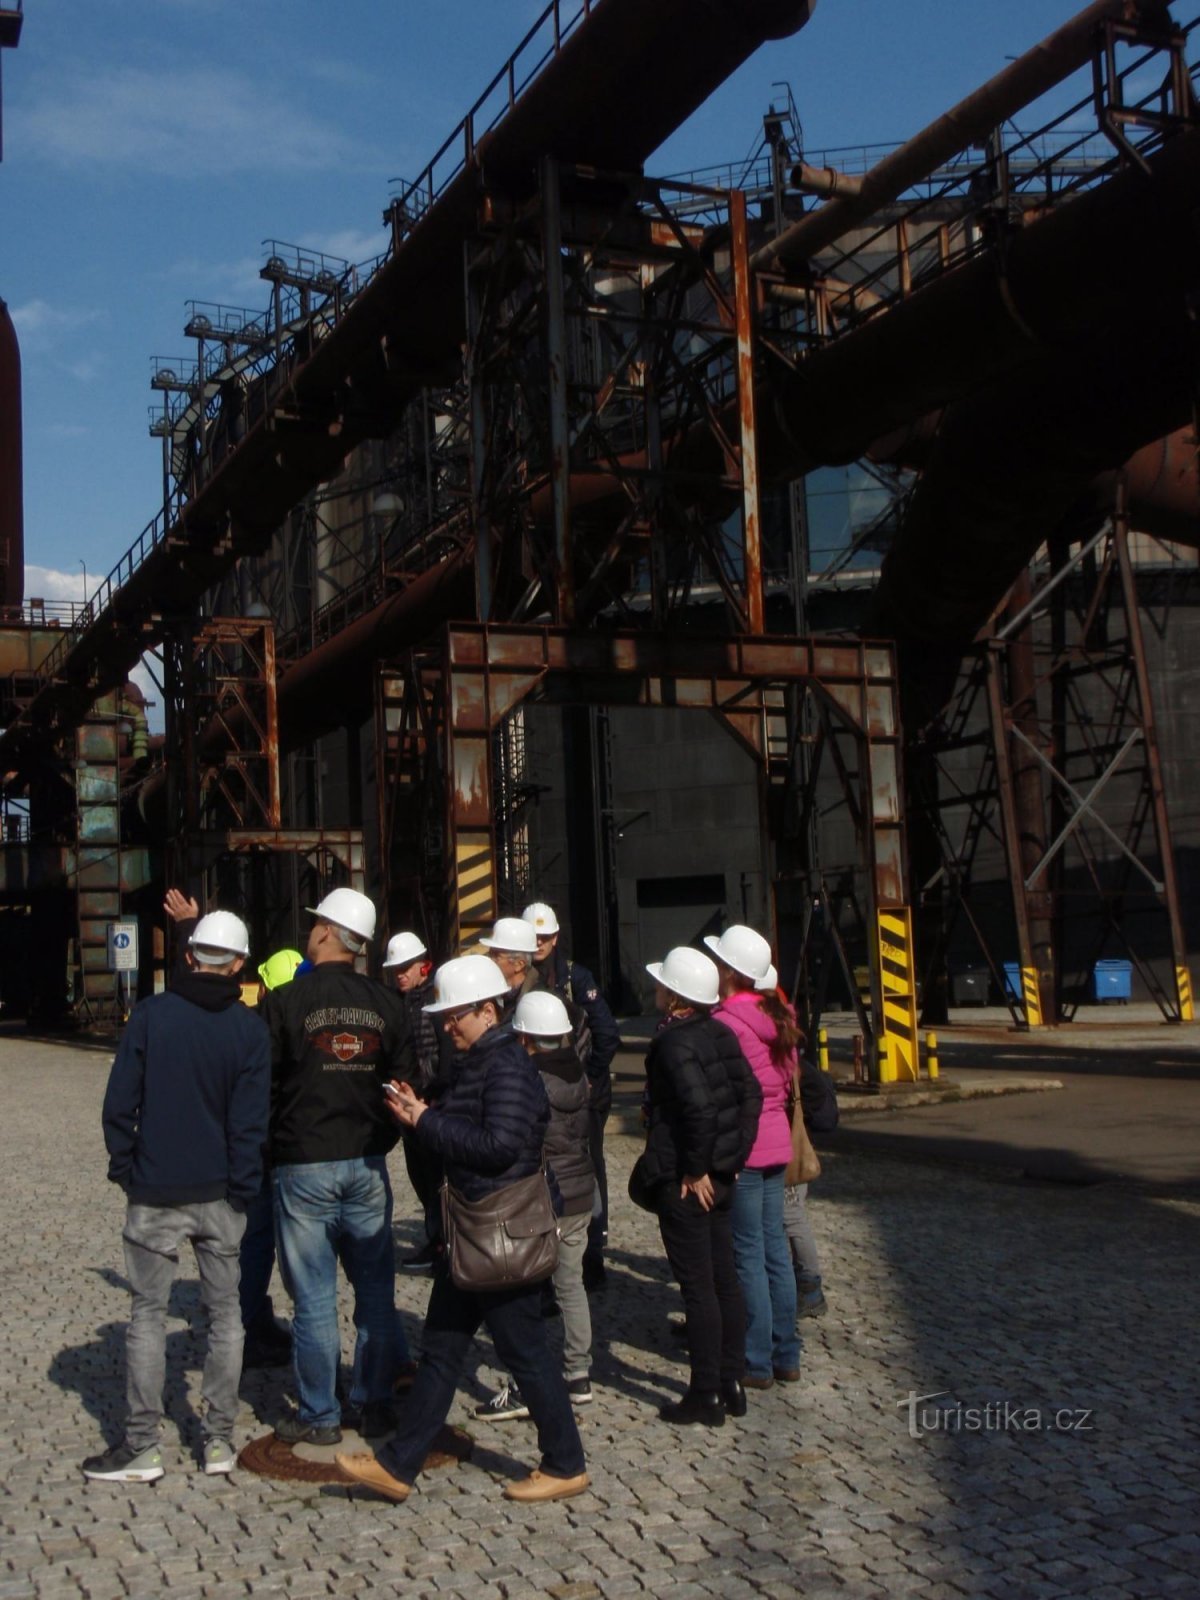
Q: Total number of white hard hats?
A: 10